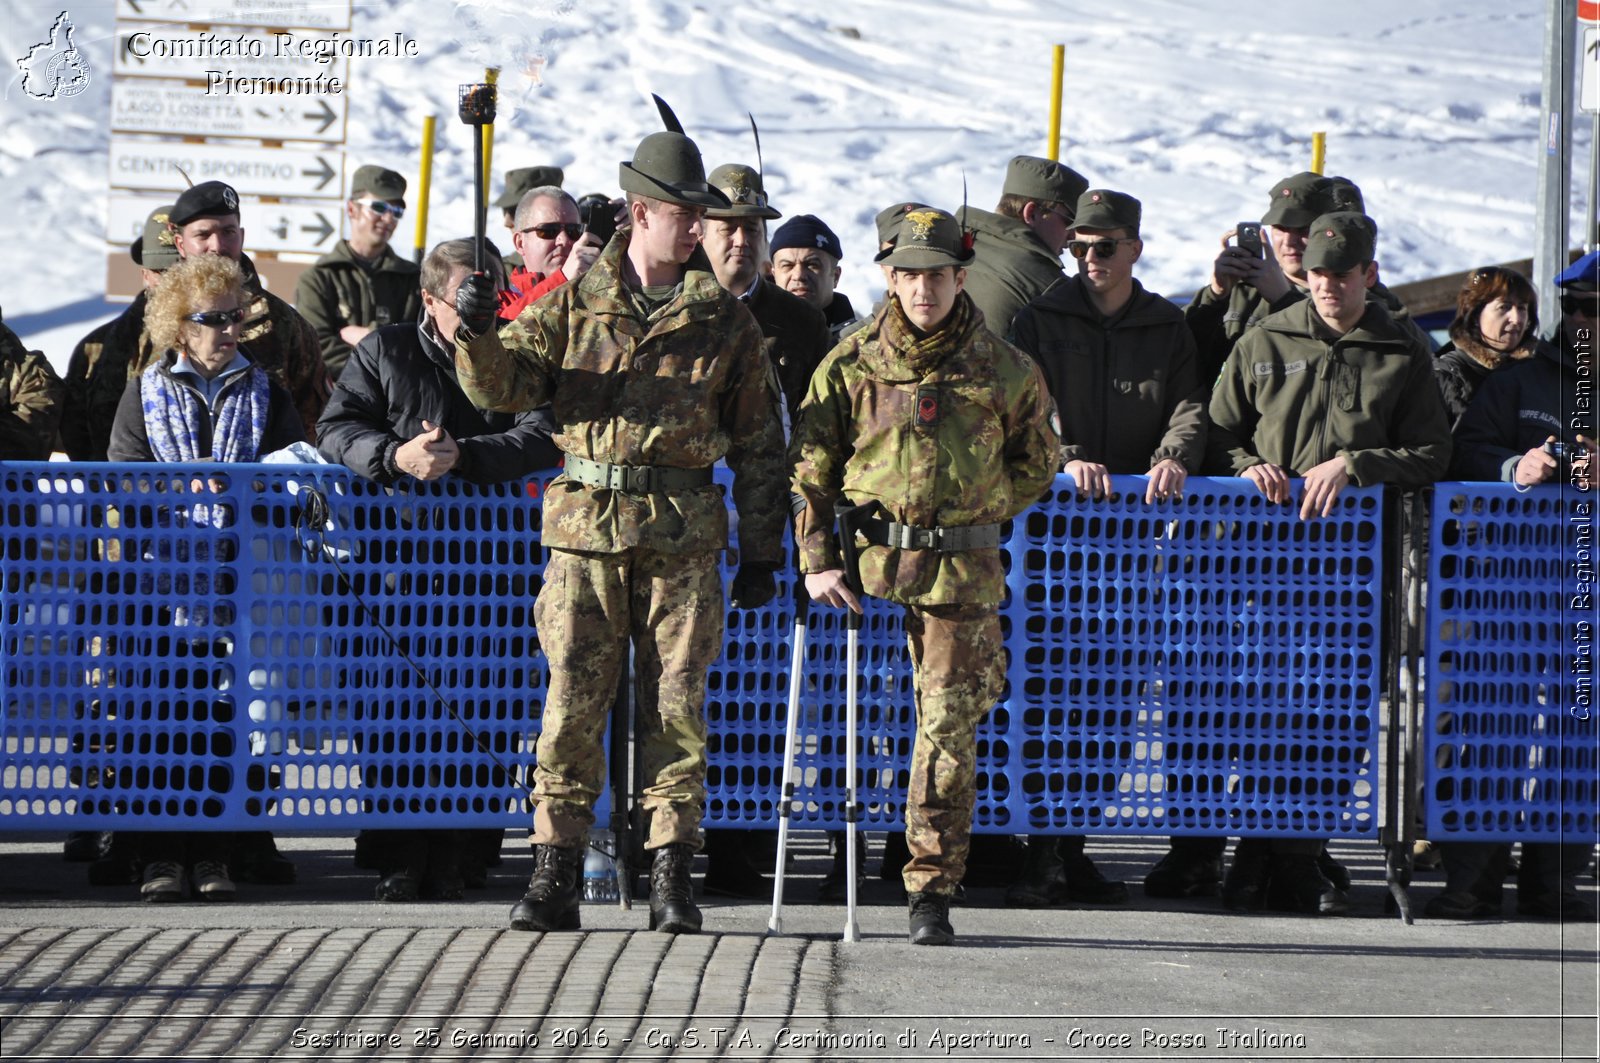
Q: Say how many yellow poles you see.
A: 4